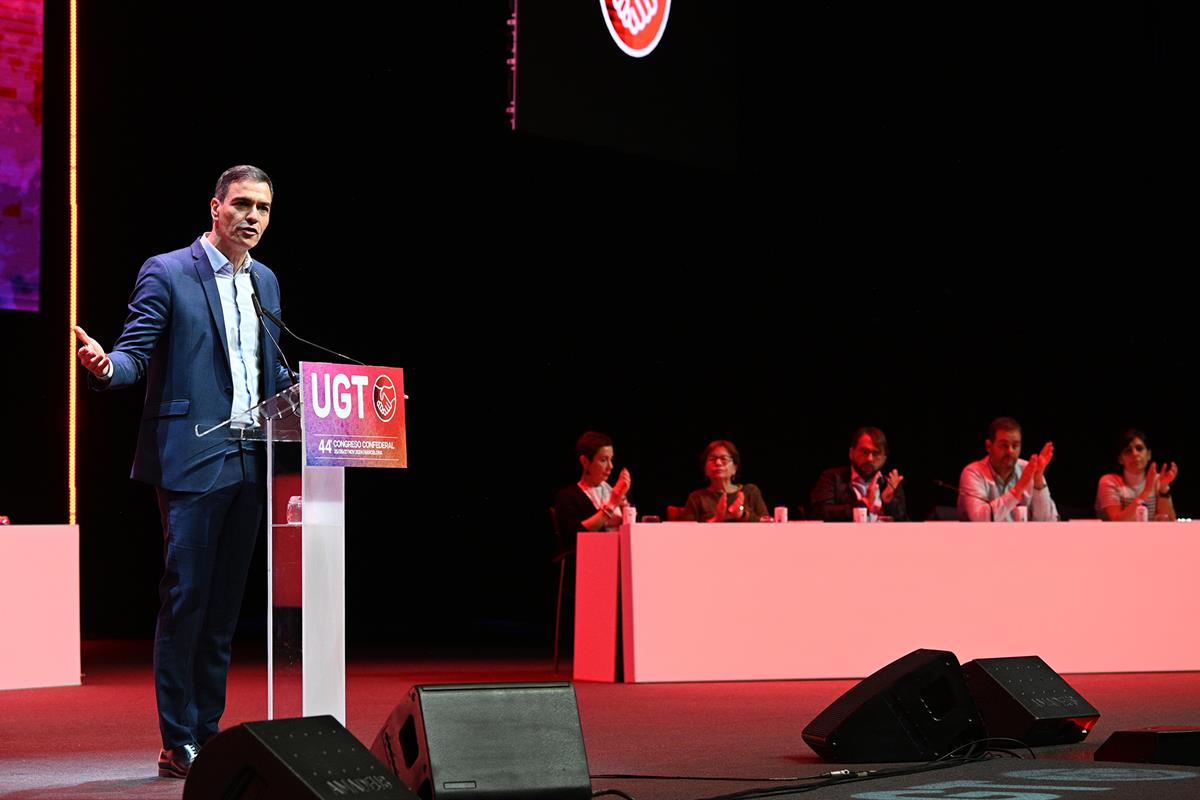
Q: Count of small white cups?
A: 5